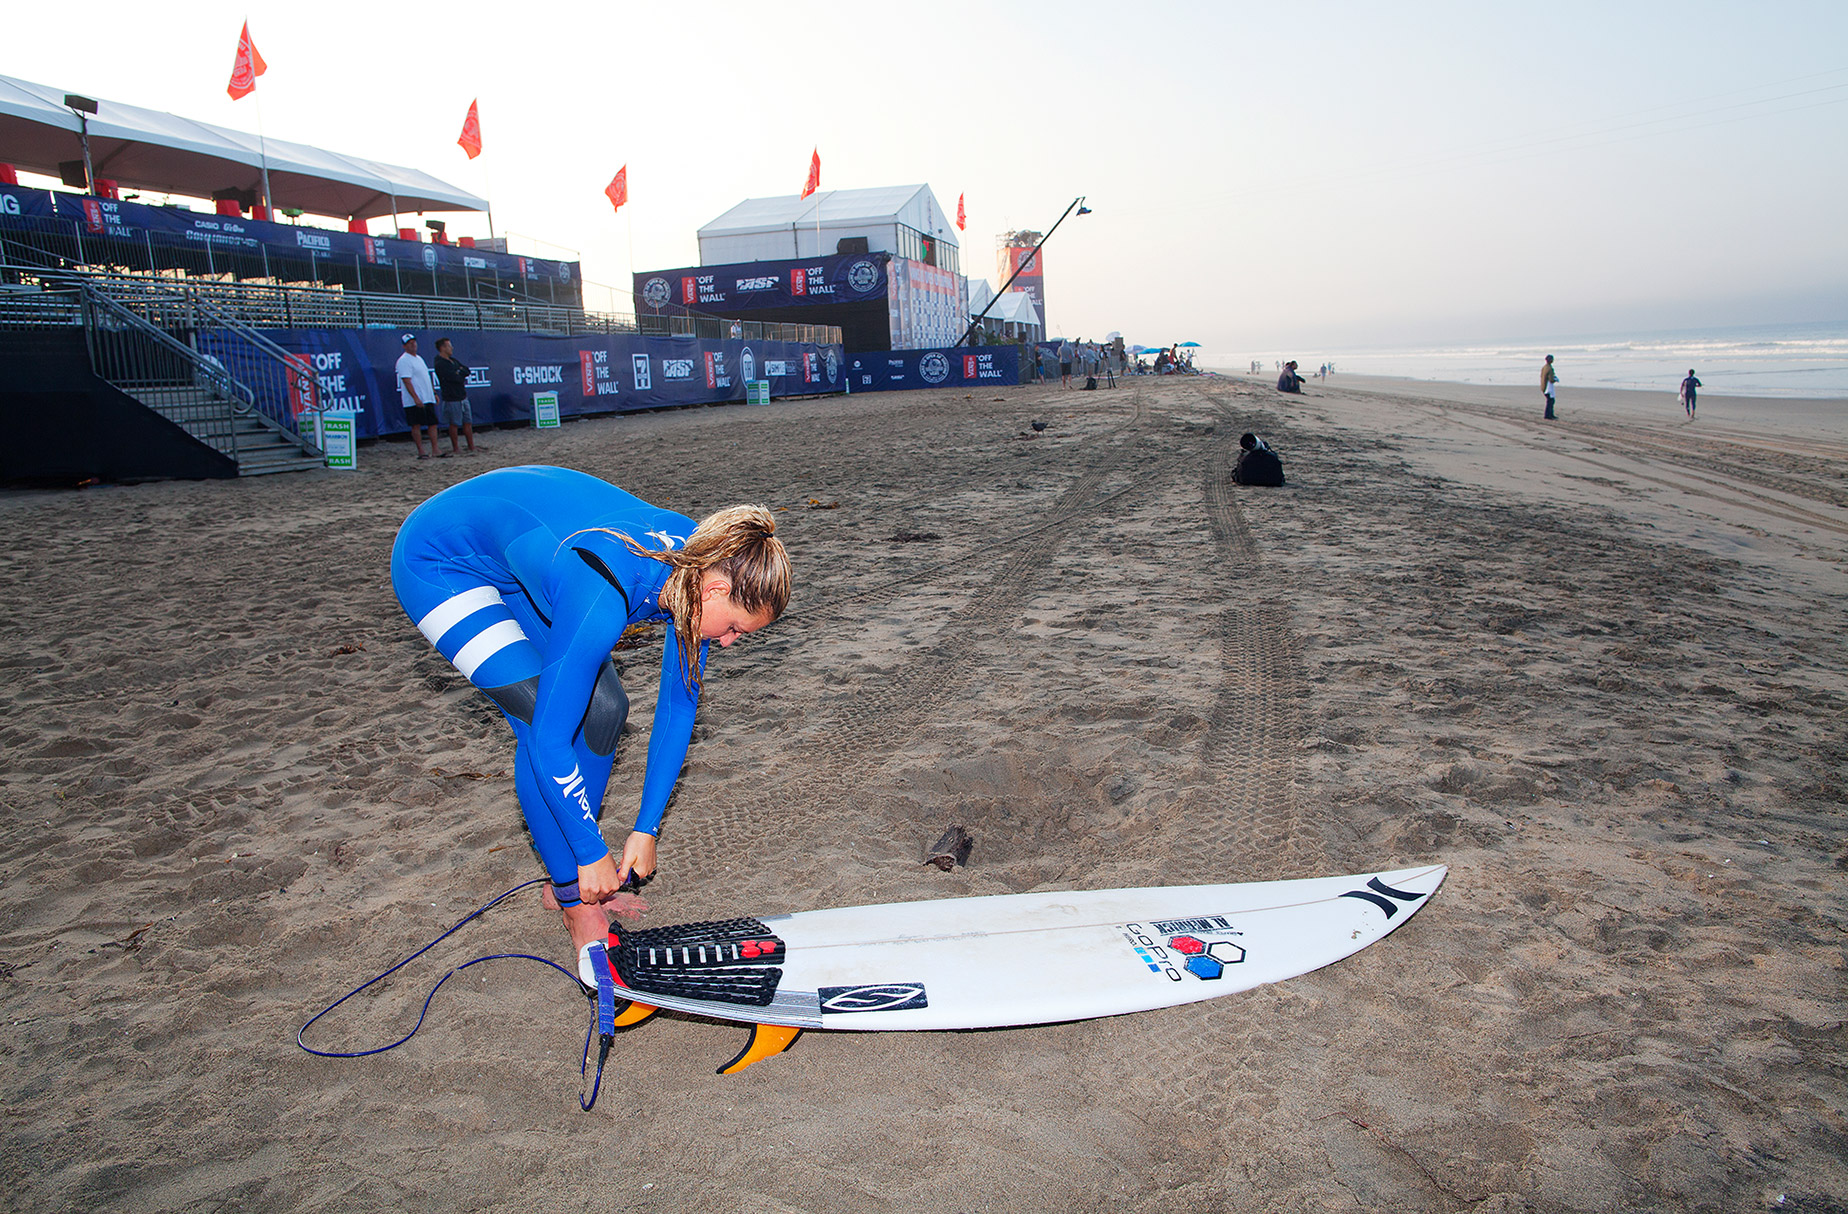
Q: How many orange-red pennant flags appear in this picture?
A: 5